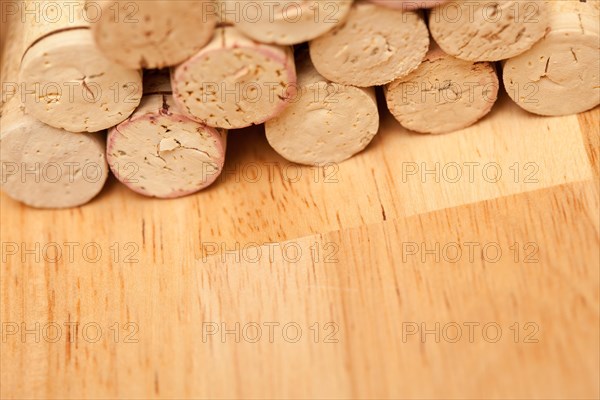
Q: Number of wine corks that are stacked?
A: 12